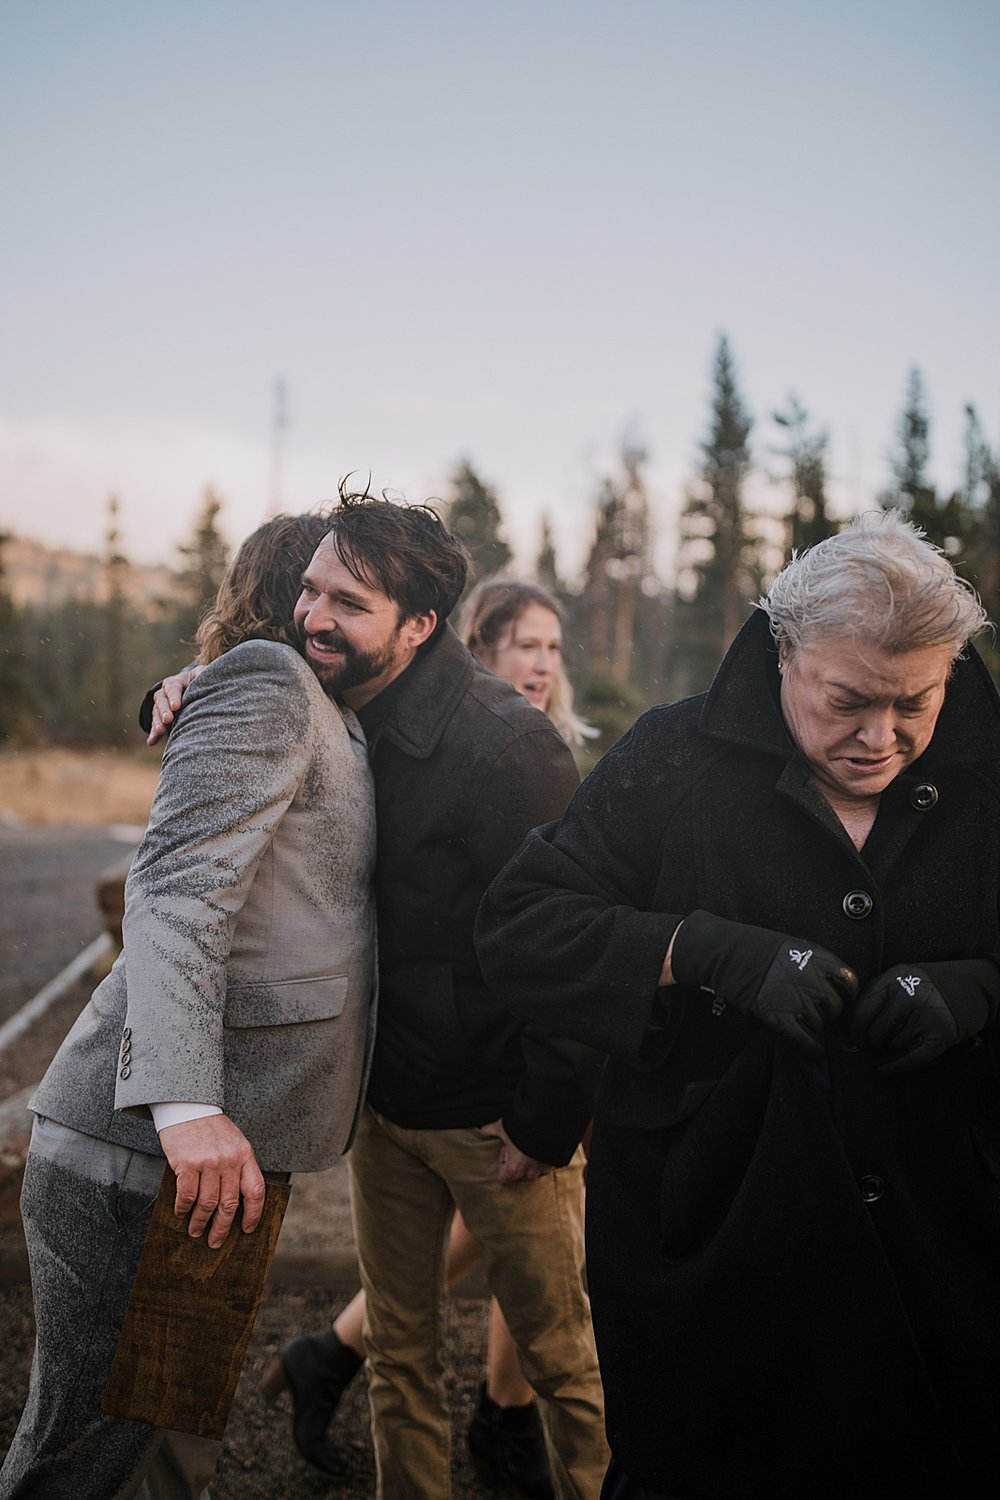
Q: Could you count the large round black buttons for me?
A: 3